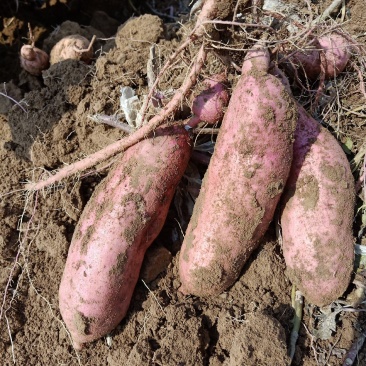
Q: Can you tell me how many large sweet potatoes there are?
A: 3